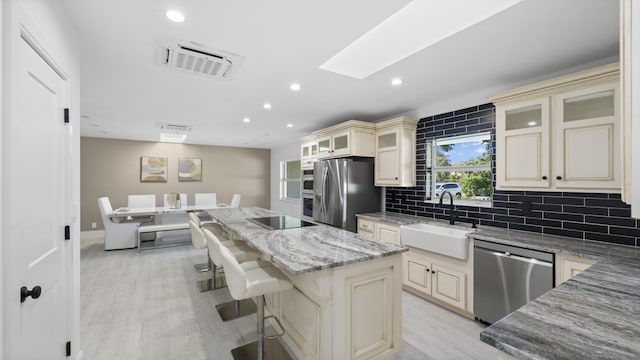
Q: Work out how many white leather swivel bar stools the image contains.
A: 4